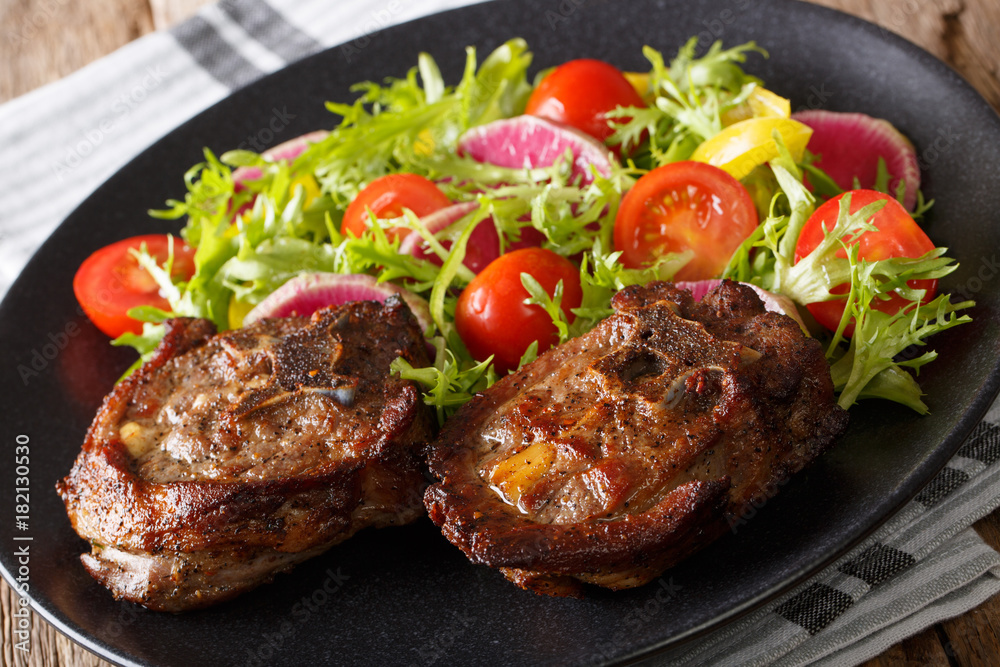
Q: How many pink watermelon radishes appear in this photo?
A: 6